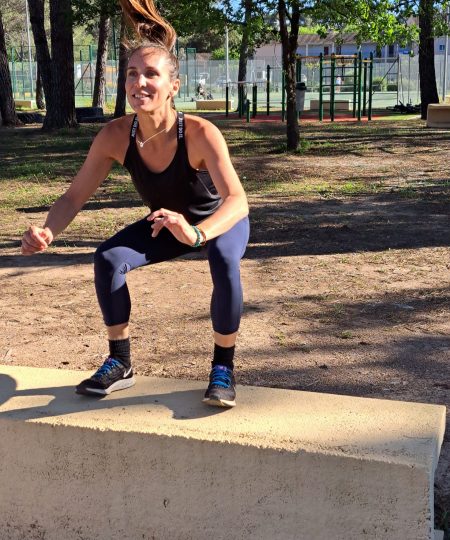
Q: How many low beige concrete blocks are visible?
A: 5